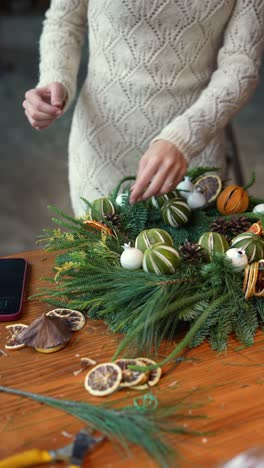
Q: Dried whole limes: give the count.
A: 7